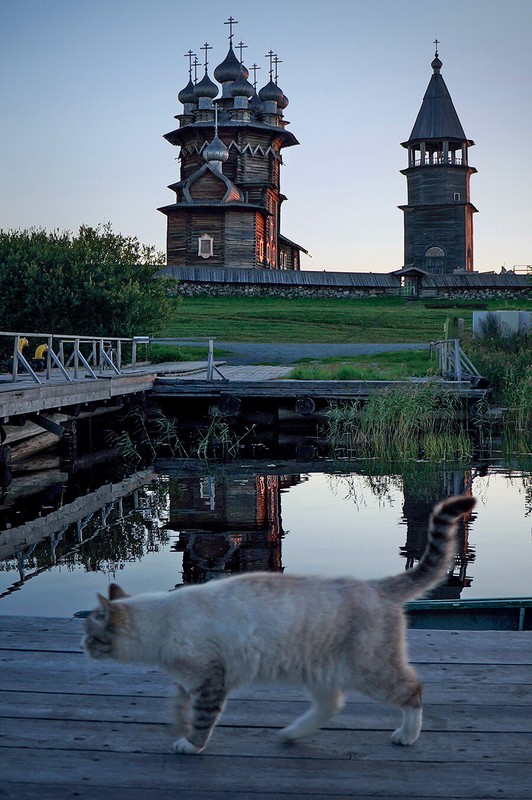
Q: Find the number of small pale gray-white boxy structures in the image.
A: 1